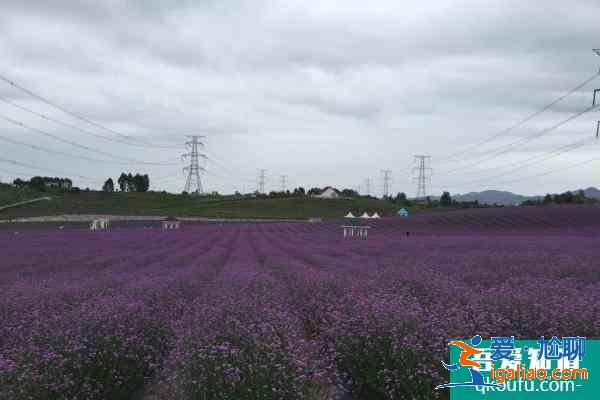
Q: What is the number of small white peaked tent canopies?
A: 3